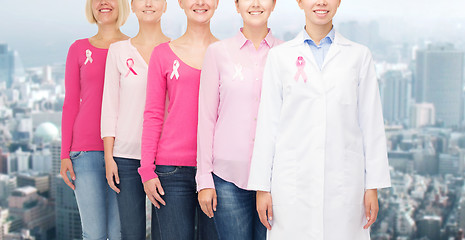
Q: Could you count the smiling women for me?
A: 5